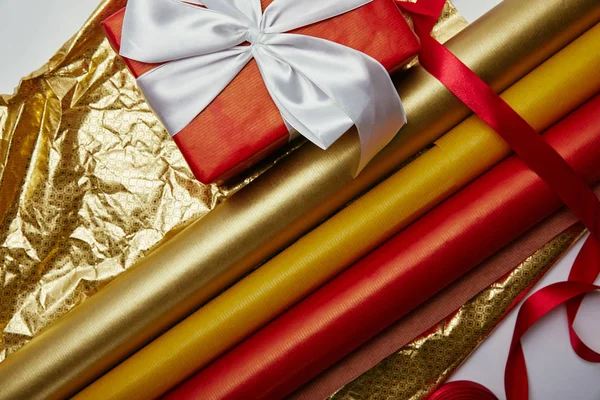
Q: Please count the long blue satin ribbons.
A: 0